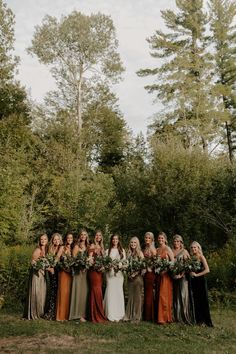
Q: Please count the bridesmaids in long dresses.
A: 10